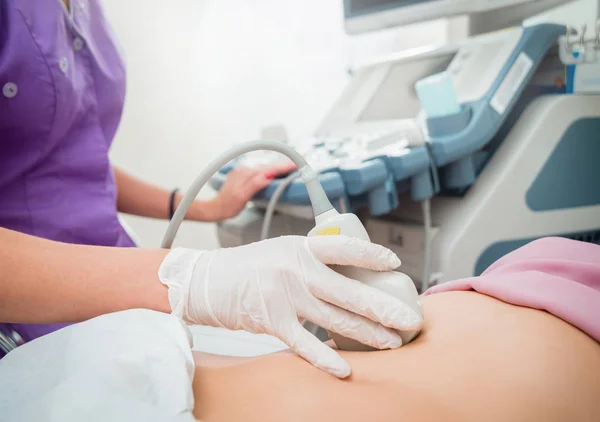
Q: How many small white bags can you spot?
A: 0